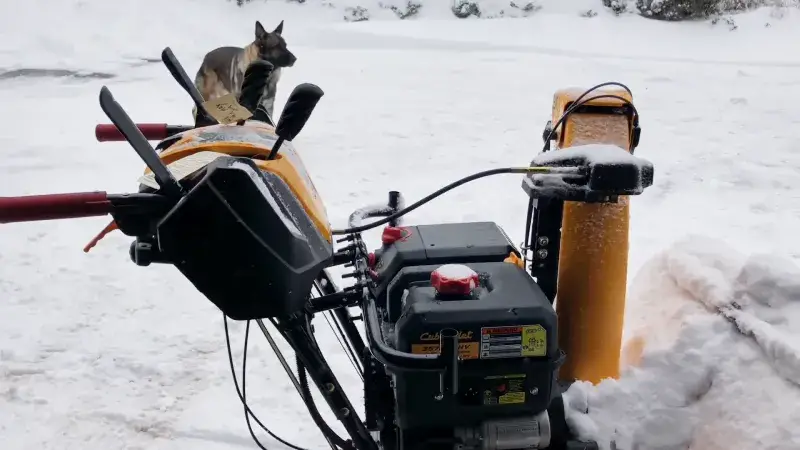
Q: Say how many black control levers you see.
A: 4